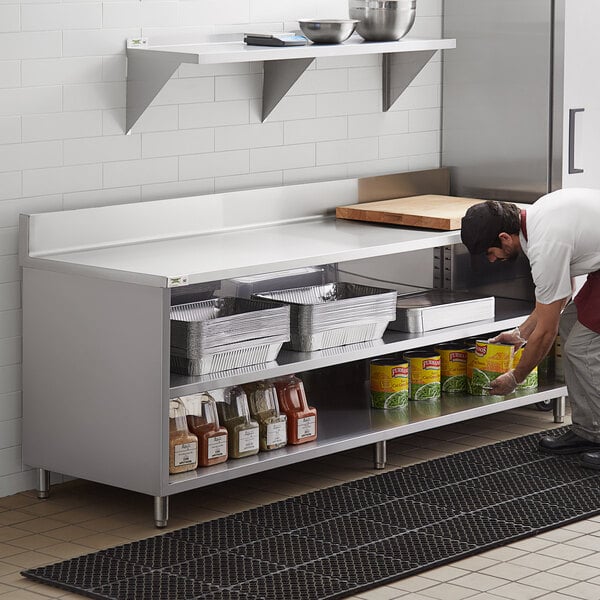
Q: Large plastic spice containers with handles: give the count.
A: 5